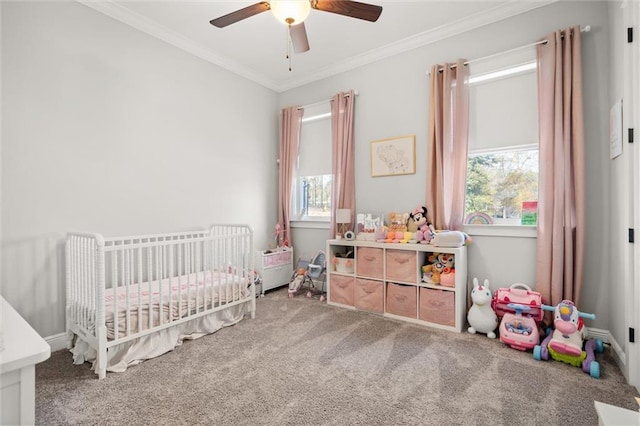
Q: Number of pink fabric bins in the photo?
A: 6